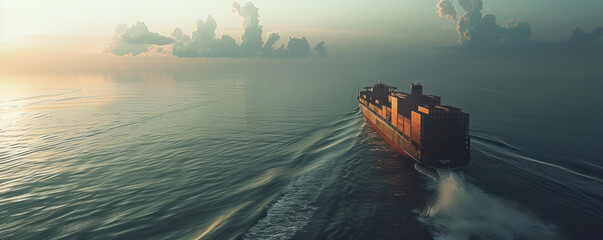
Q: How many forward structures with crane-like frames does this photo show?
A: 1